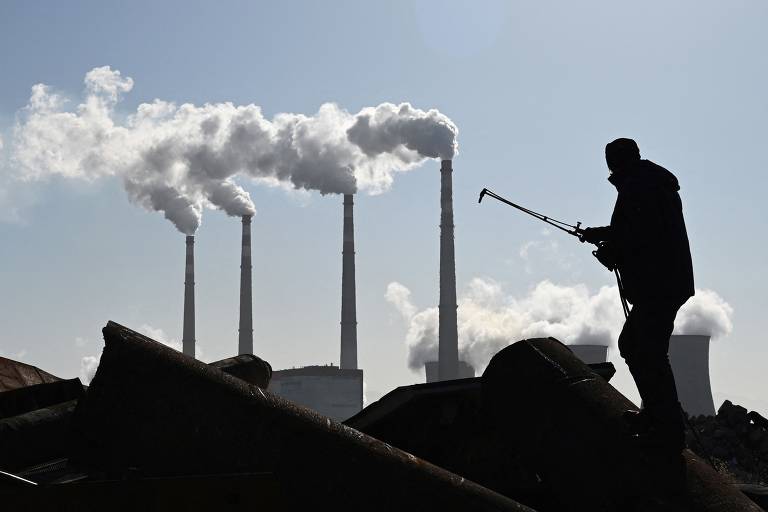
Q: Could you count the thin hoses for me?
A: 2